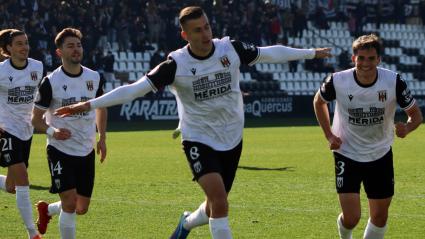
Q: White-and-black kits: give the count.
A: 4